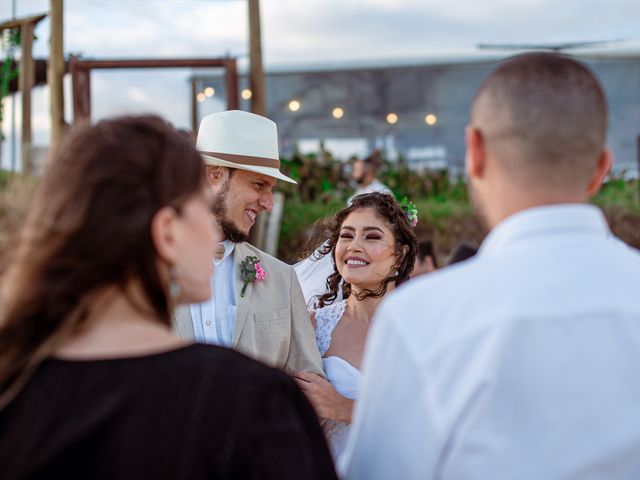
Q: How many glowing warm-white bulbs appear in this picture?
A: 7